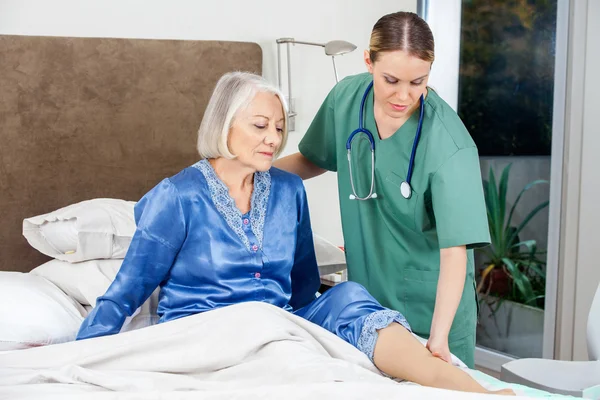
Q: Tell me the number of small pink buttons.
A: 3